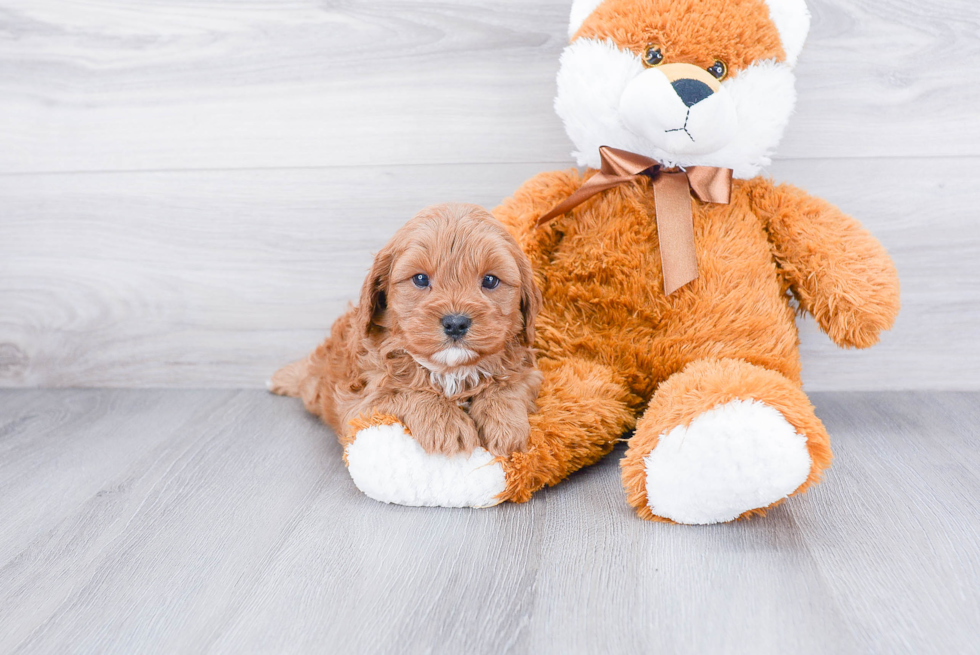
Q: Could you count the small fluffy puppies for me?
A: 1